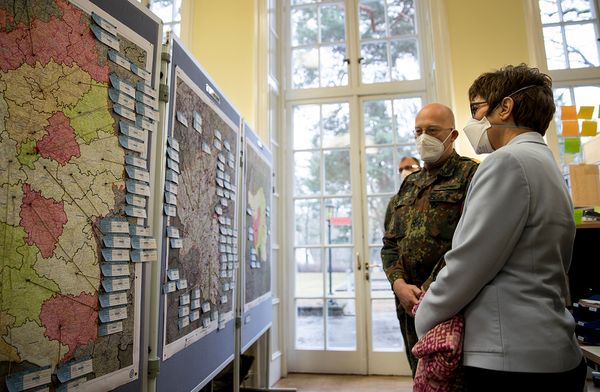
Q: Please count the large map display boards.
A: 3